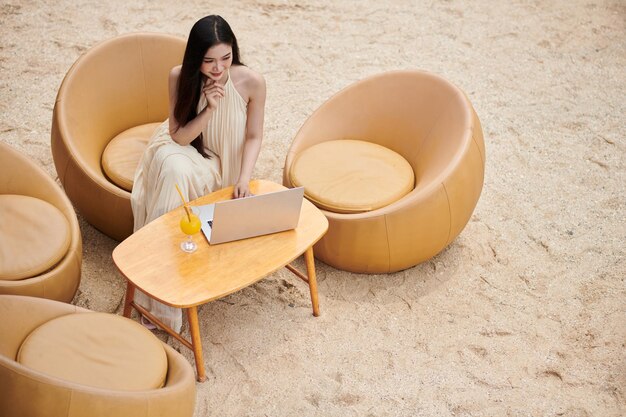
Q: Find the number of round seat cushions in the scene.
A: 4